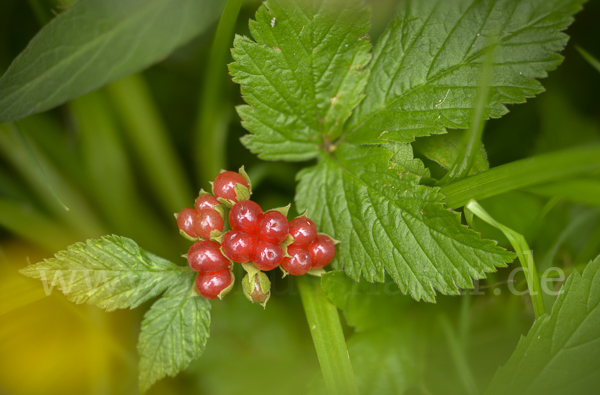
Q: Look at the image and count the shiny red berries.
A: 13